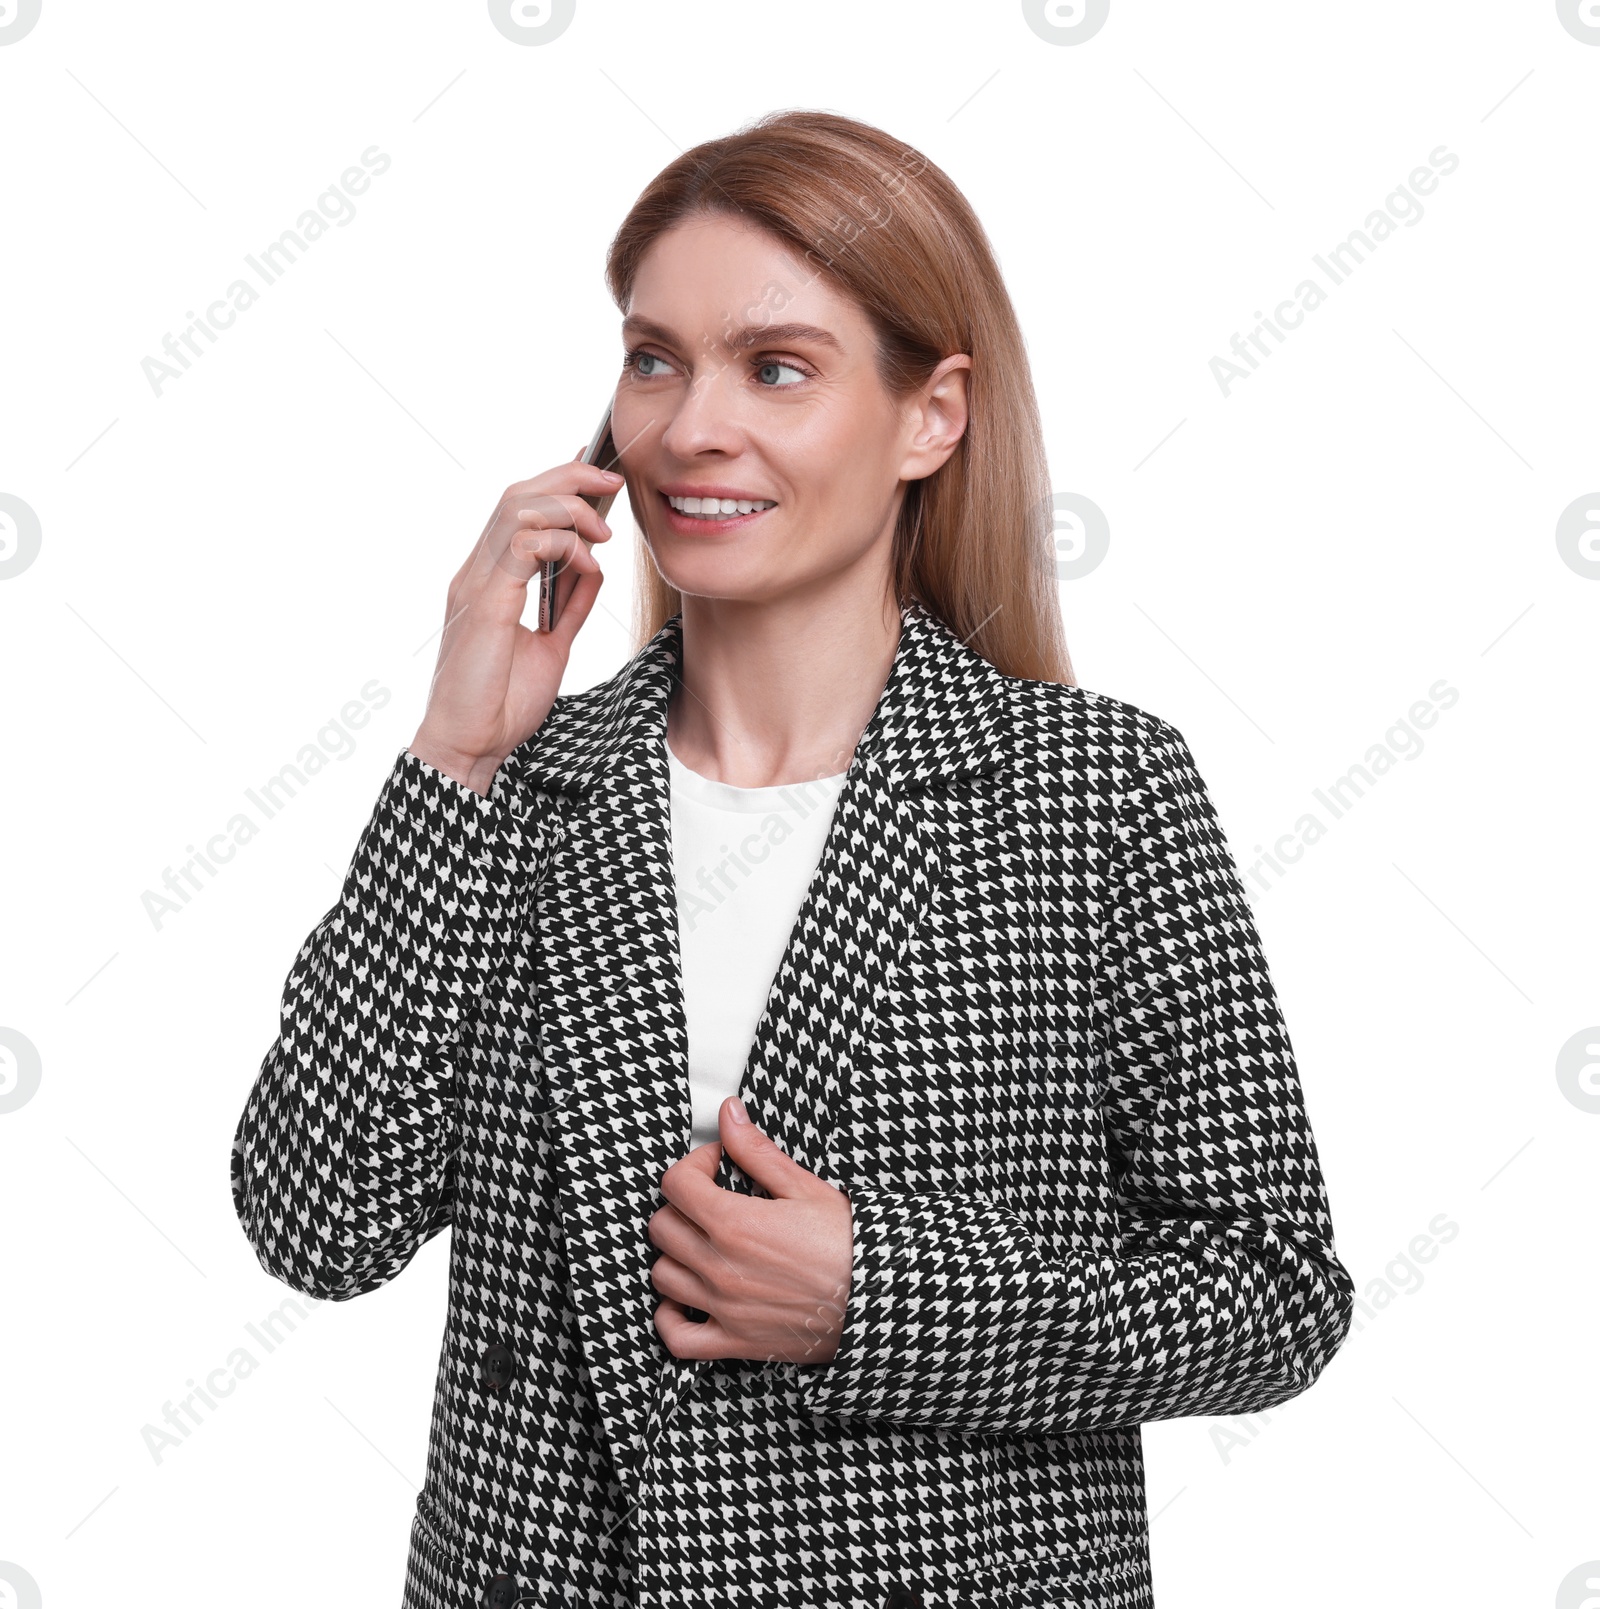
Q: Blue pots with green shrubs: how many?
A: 0